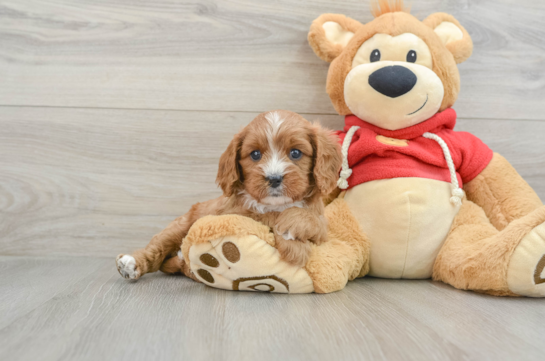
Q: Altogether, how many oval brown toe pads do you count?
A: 3